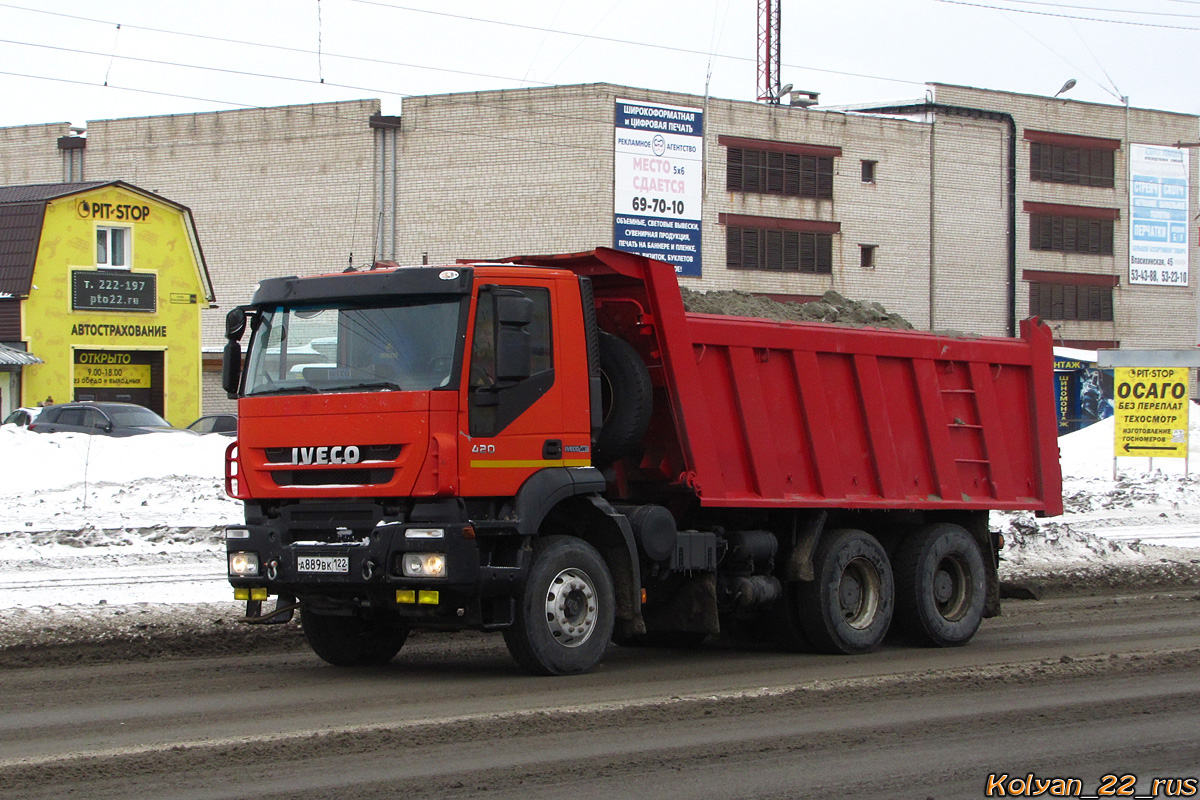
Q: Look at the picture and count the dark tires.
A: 5